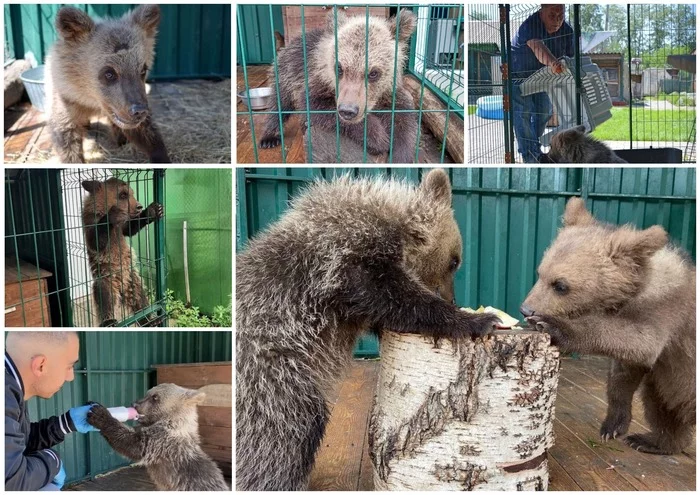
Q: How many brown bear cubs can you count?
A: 7